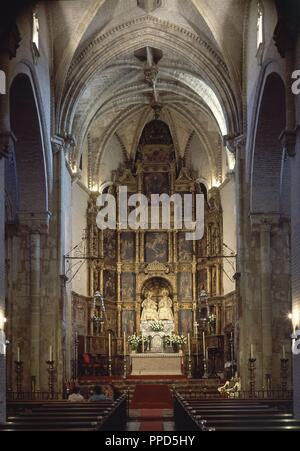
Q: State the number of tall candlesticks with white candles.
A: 8